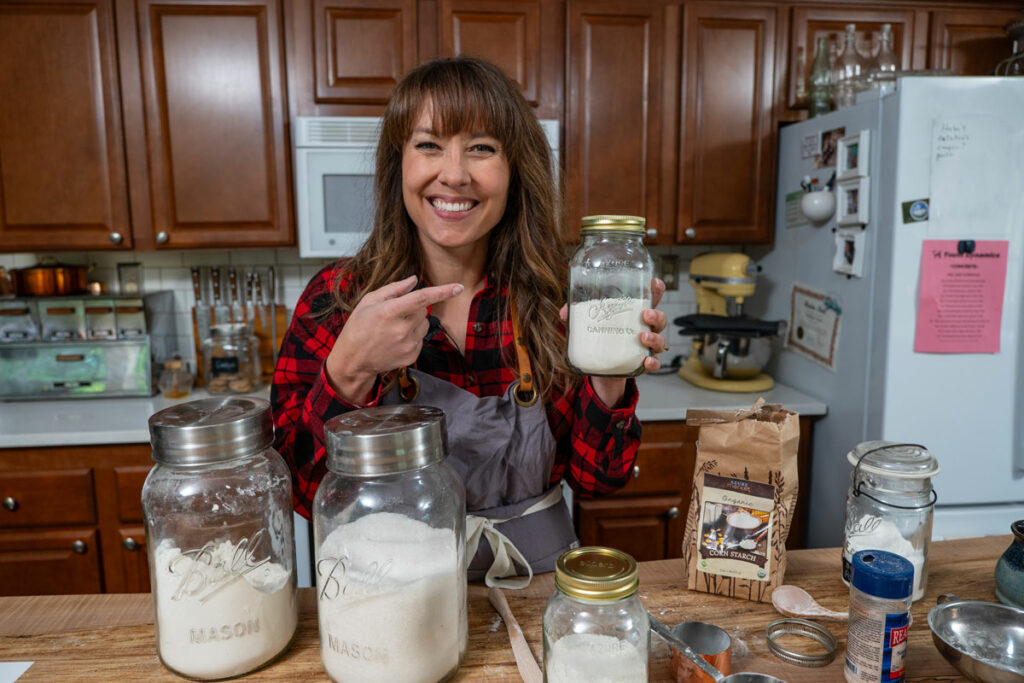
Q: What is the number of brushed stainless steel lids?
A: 2